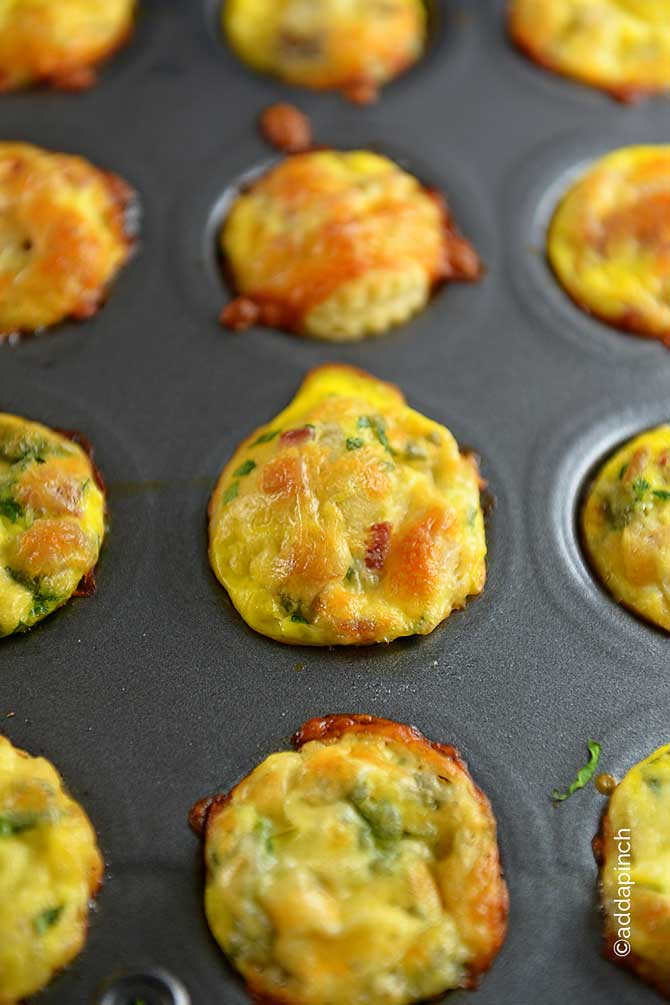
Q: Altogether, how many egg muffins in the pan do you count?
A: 12